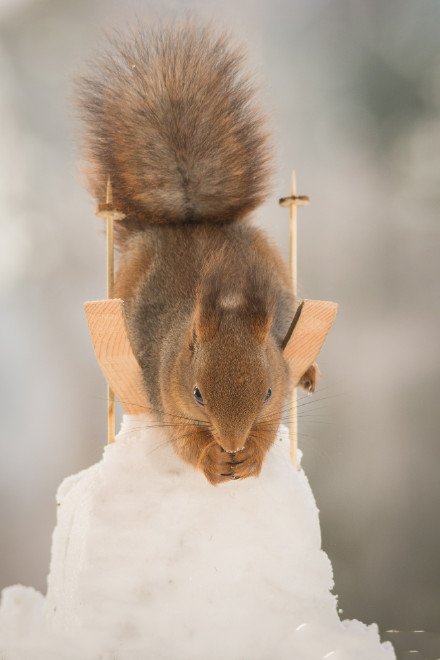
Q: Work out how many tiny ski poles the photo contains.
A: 2